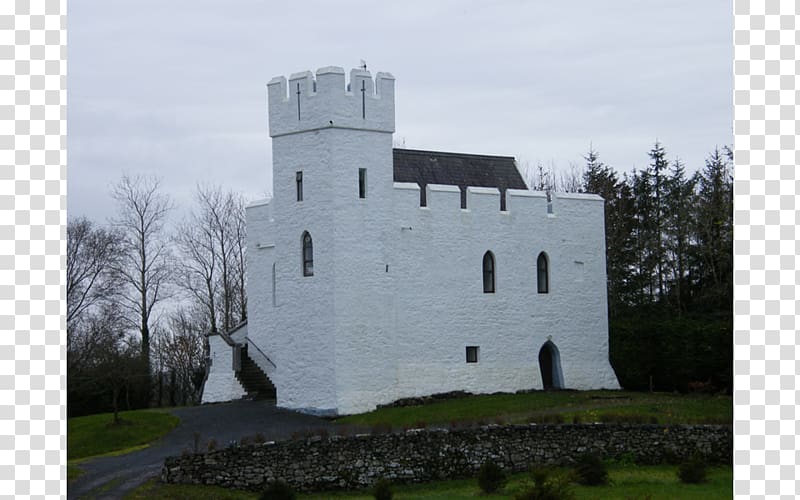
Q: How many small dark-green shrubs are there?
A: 6